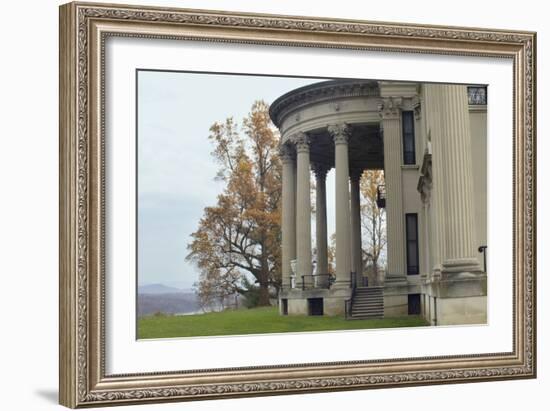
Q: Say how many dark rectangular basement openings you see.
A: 3